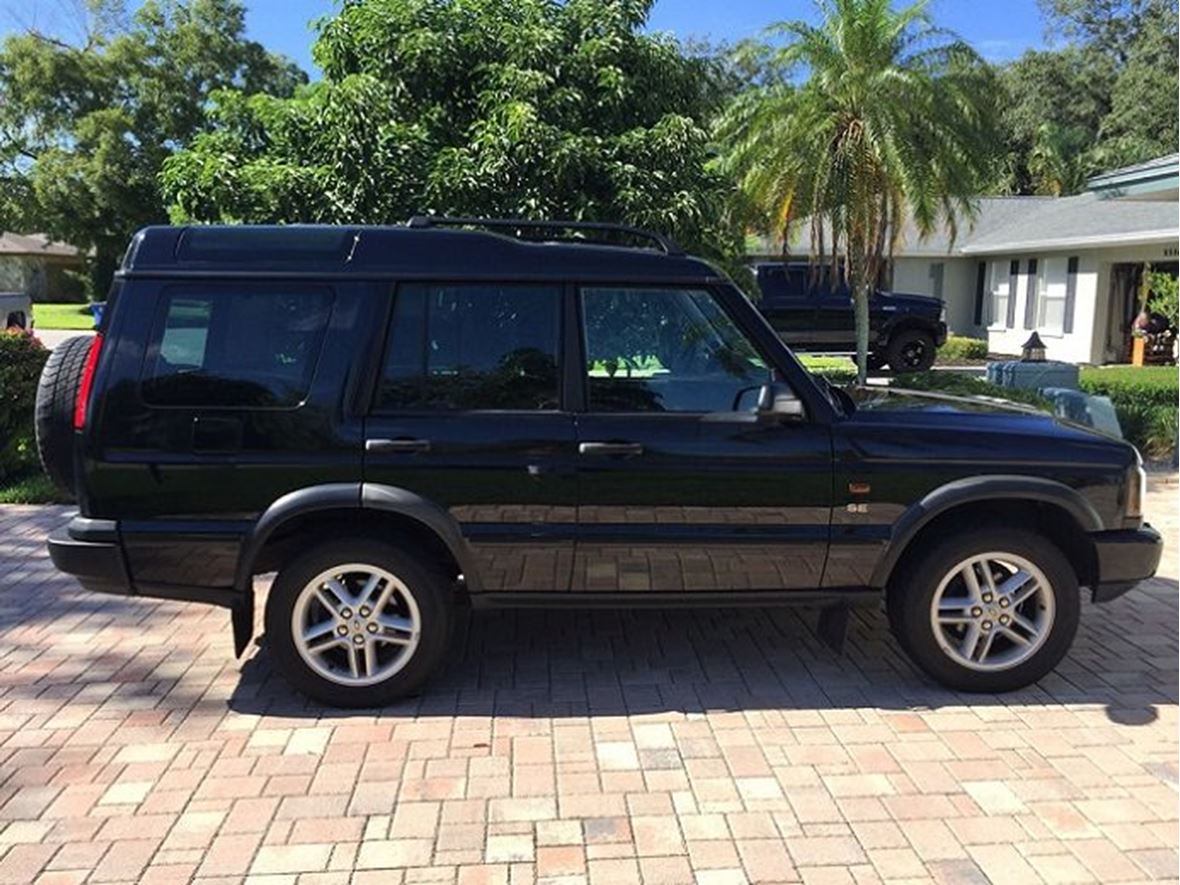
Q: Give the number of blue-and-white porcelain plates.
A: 0